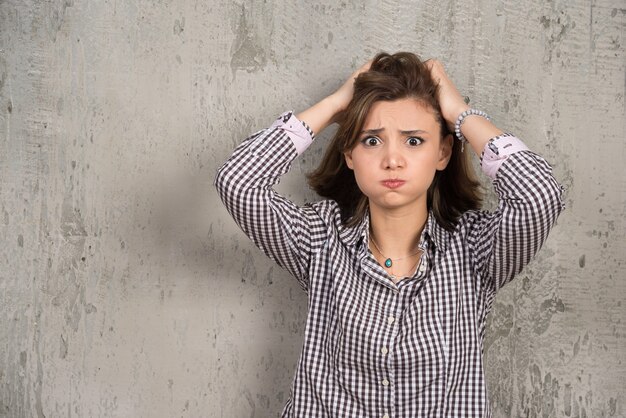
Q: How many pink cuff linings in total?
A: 2